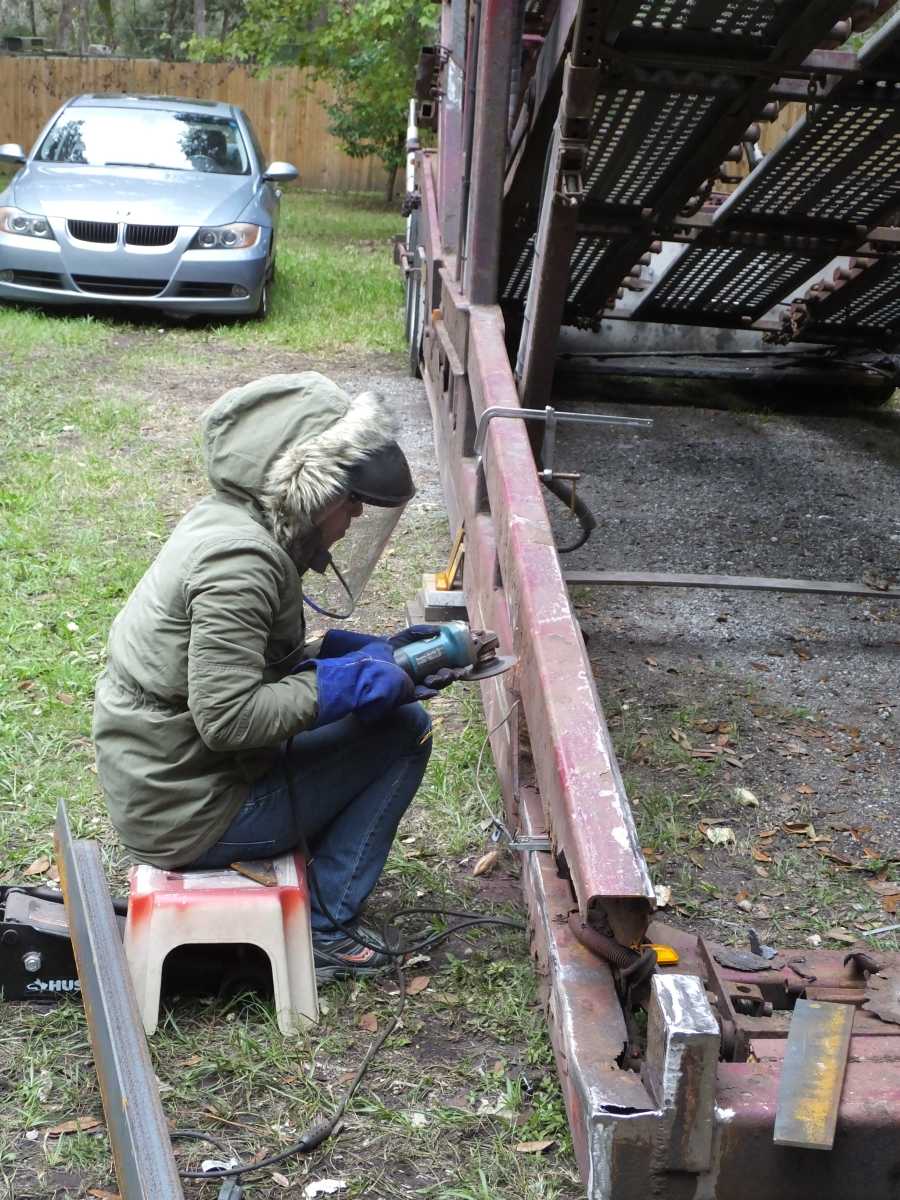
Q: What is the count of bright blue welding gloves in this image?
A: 2